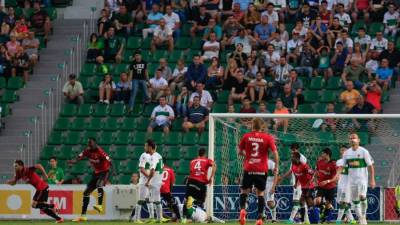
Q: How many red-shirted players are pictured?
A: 7